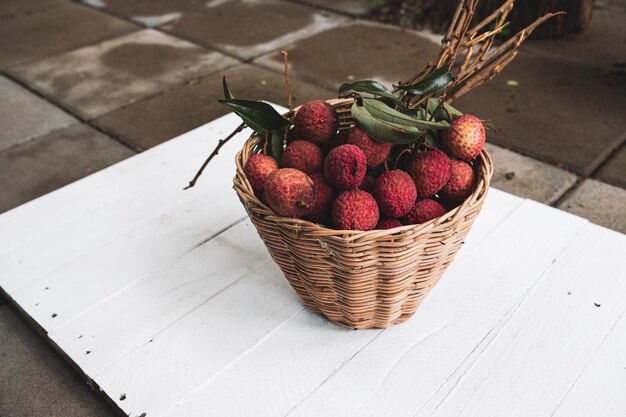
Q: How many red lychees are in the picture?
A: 15